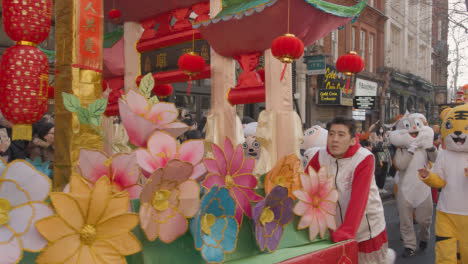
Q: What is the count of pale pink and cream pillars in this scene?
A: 3